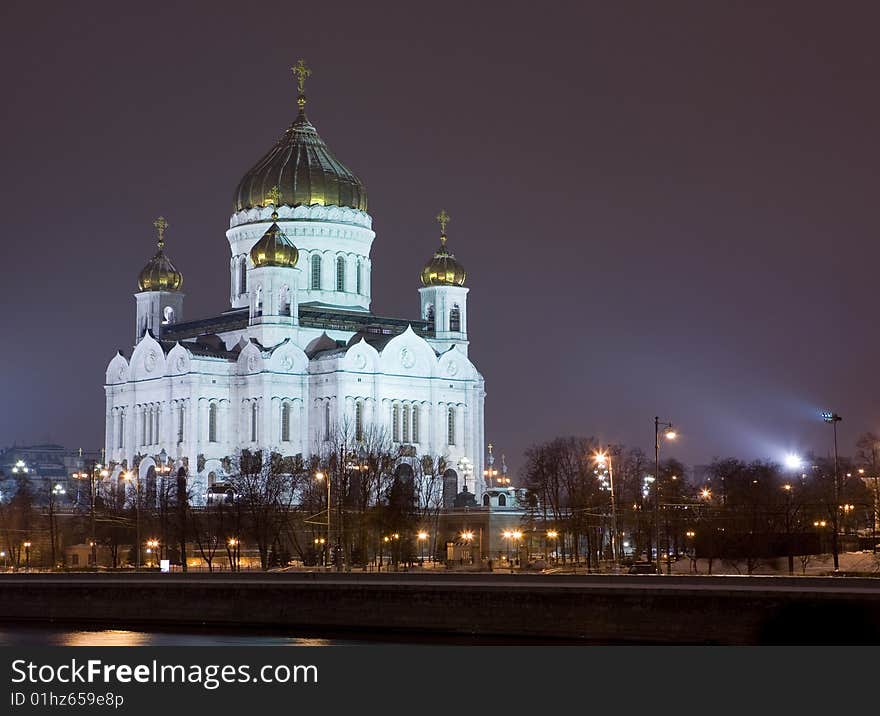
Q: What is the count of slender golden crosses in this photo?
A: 4